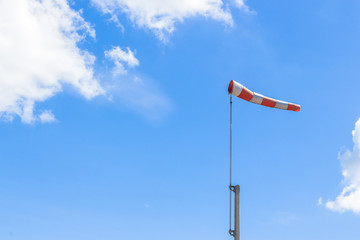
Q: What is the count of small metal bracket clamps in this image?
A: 2